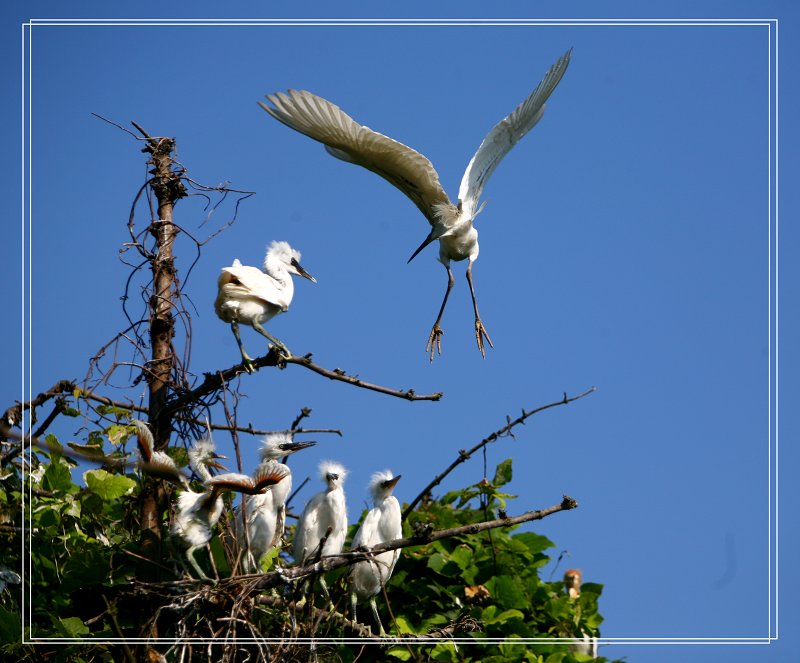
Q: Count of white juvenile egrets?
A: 5